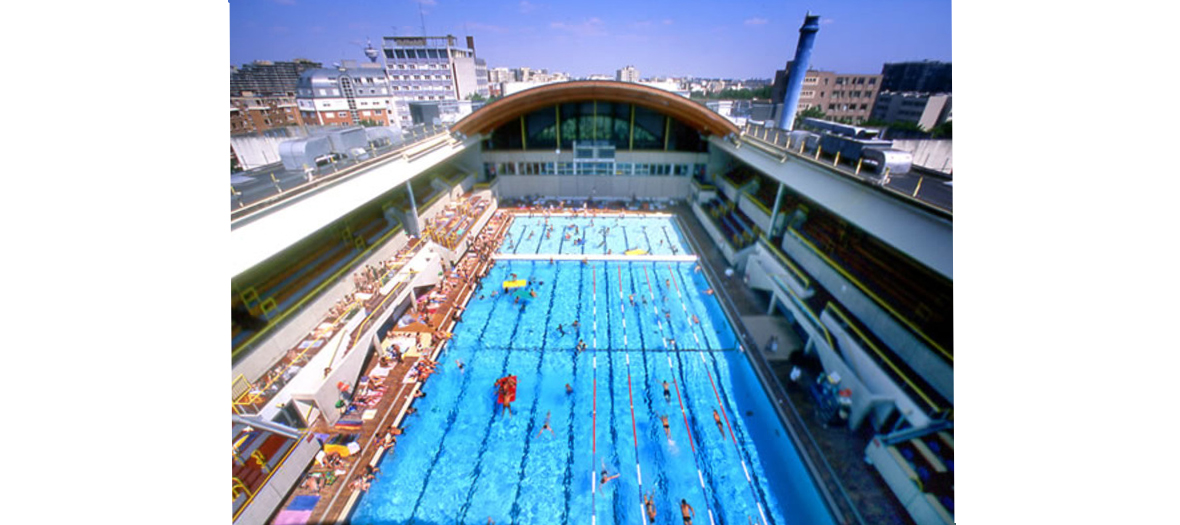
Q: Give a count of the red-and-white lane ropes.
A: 4